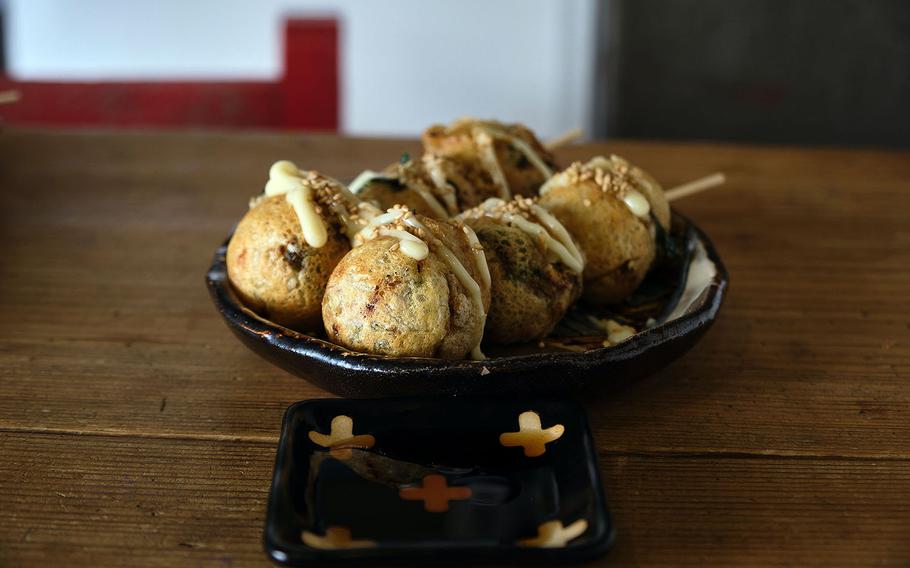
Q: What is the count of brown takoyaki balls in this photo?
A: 6